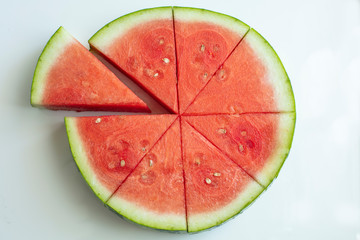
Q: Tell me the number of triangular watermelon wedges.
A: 8